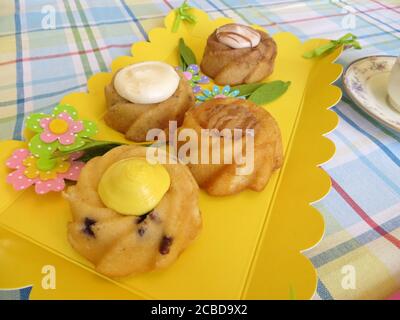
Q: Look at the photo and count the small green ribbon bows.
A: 2